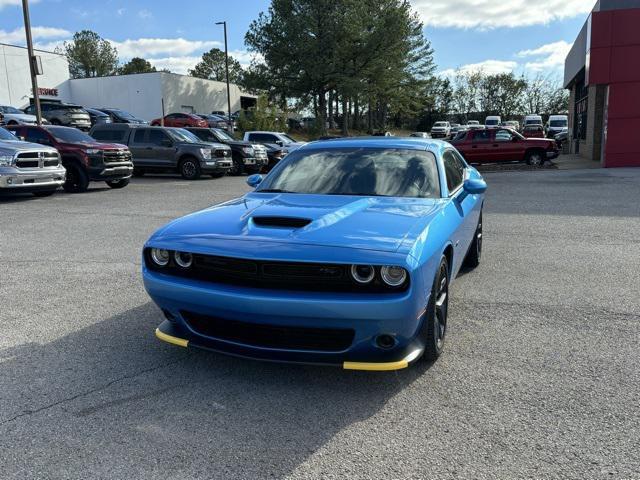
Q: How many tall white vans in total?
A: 3